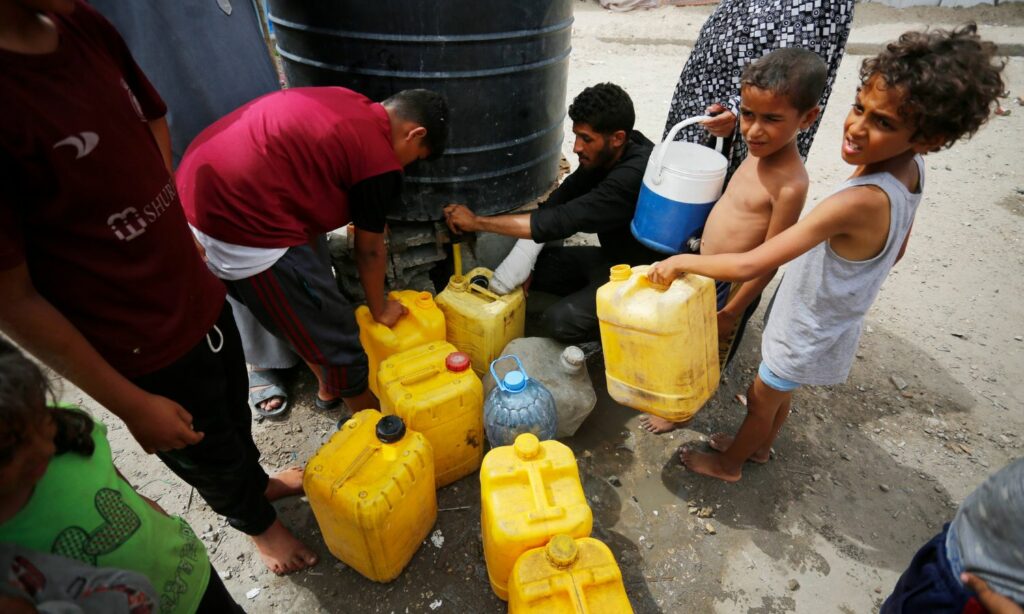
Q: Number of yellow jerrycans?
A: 7